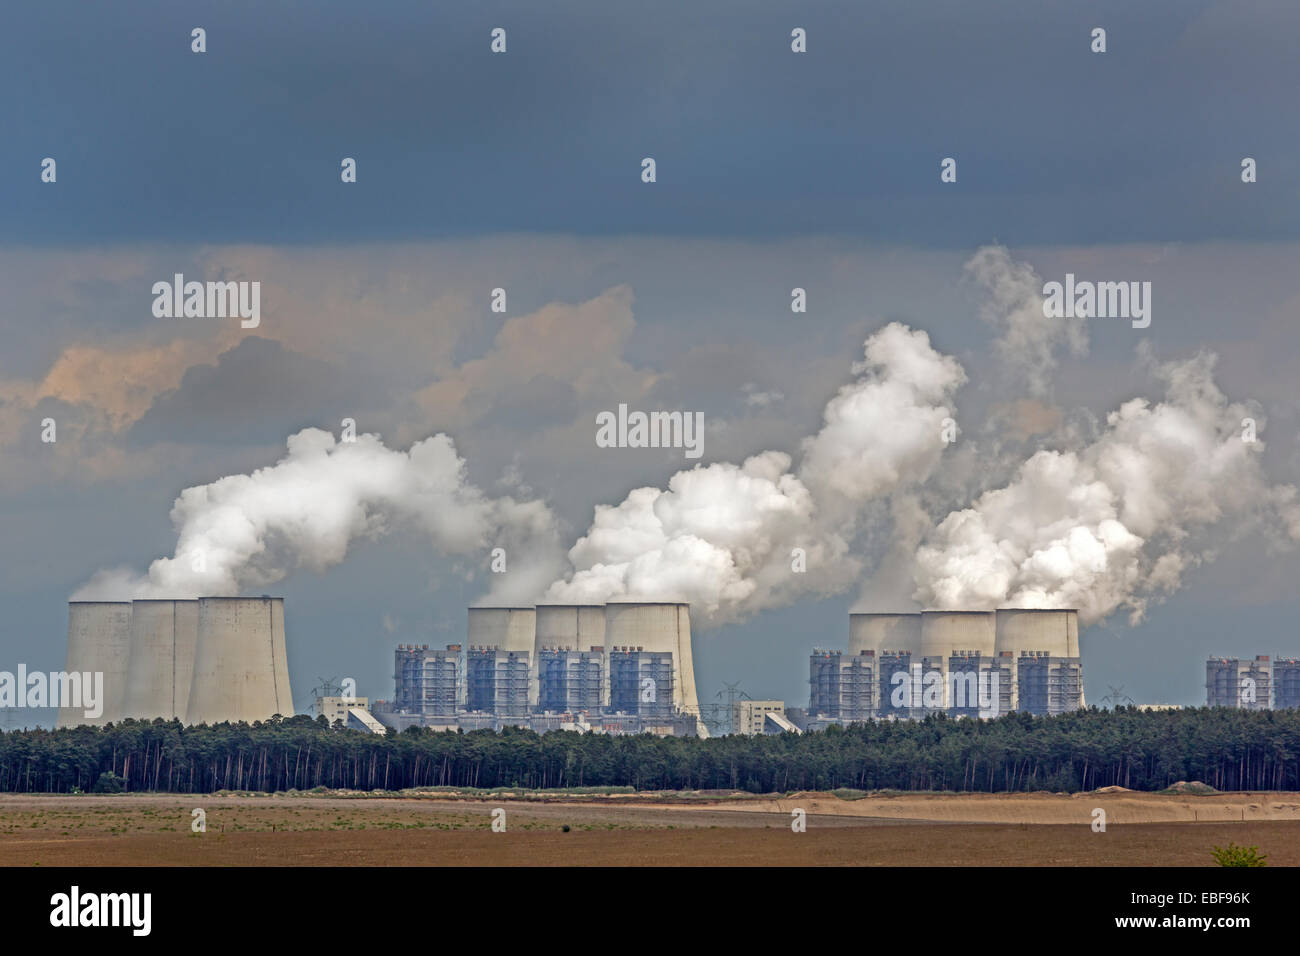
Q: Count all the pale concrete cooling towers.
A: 9